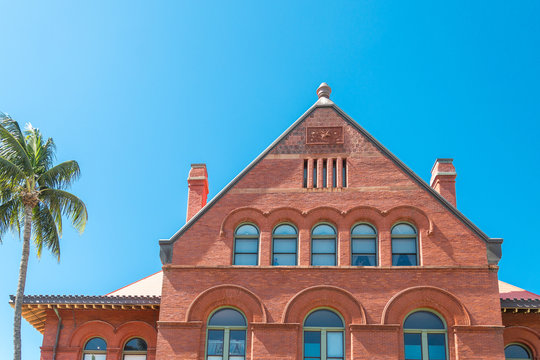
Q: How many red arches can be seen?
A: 11